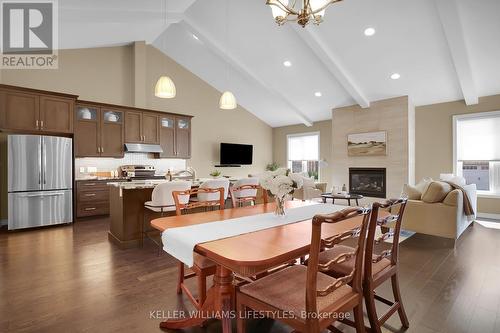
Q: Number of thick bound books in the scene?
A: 0